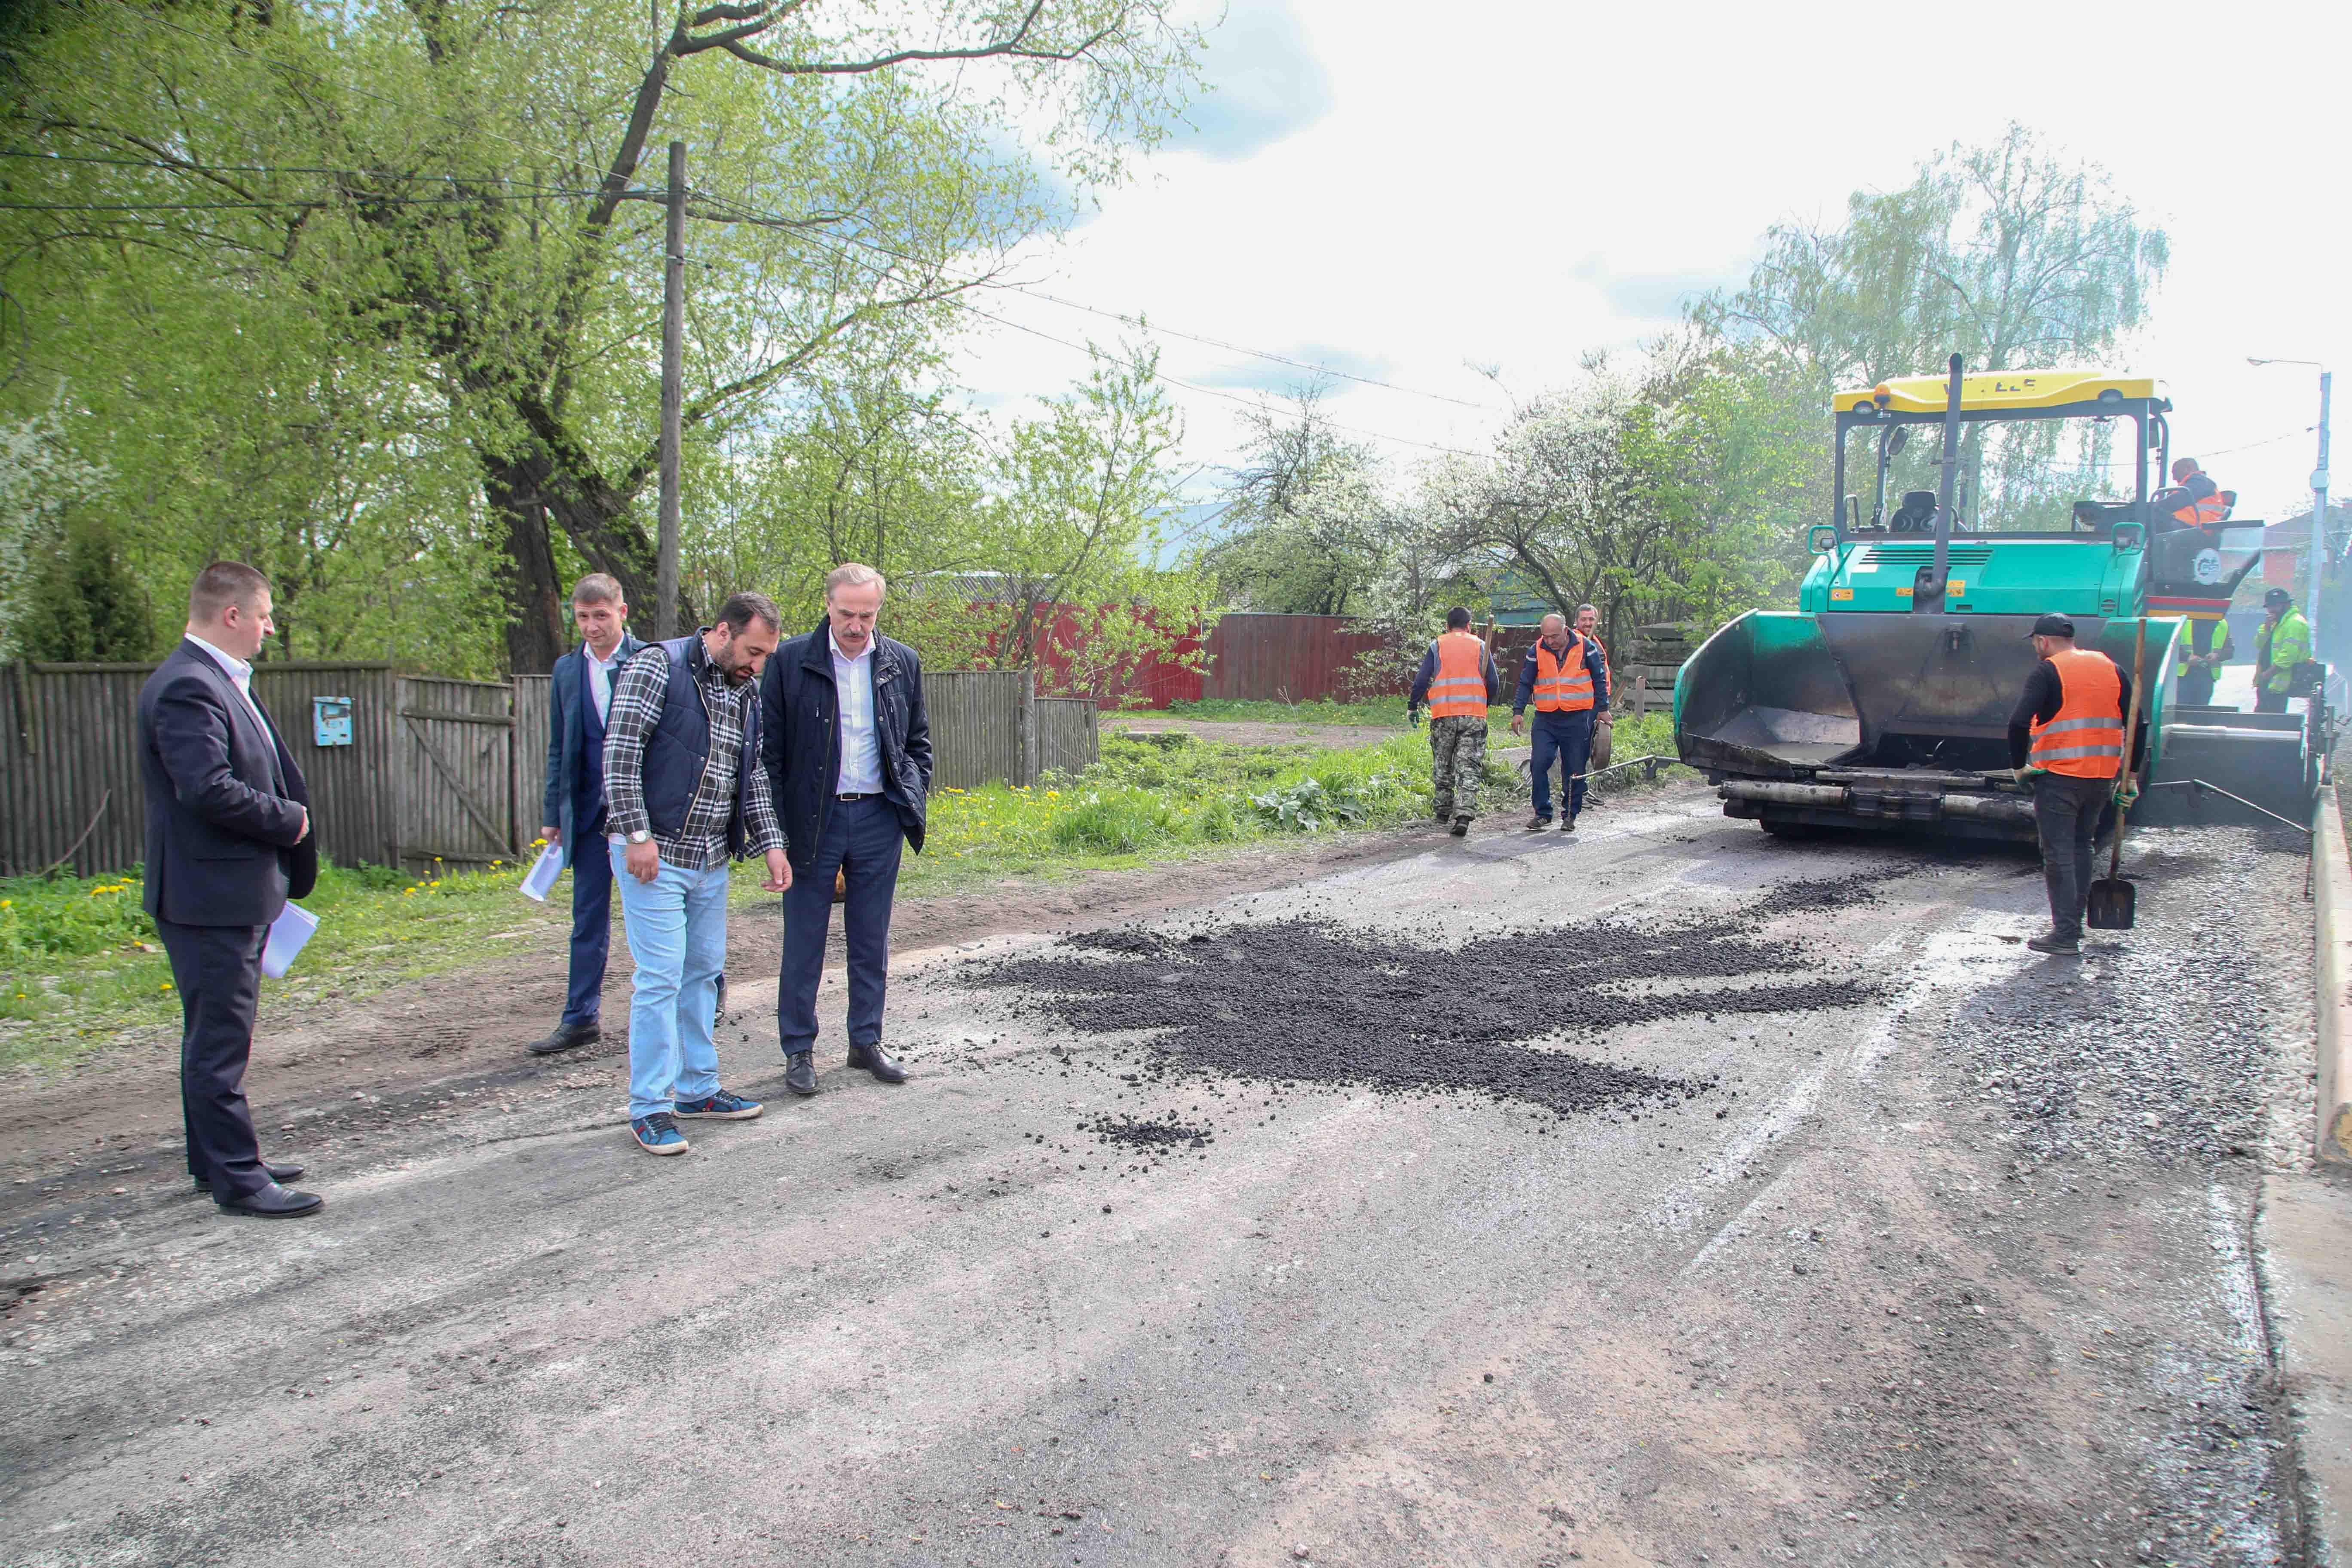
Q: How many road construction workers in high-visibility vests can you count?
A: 7